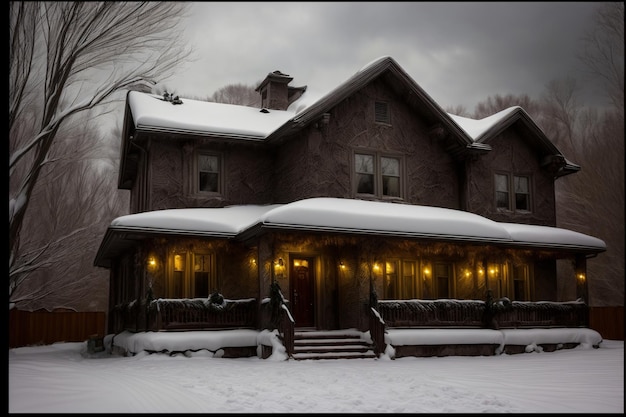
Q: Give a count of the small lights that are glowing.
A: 10